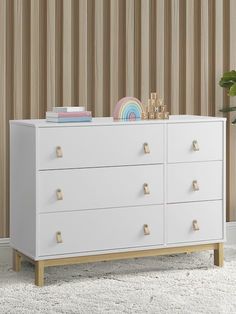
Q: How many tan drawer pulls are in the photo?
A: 9